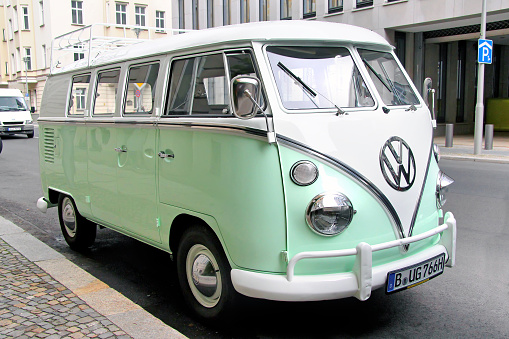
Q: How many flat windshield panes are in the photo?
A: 2